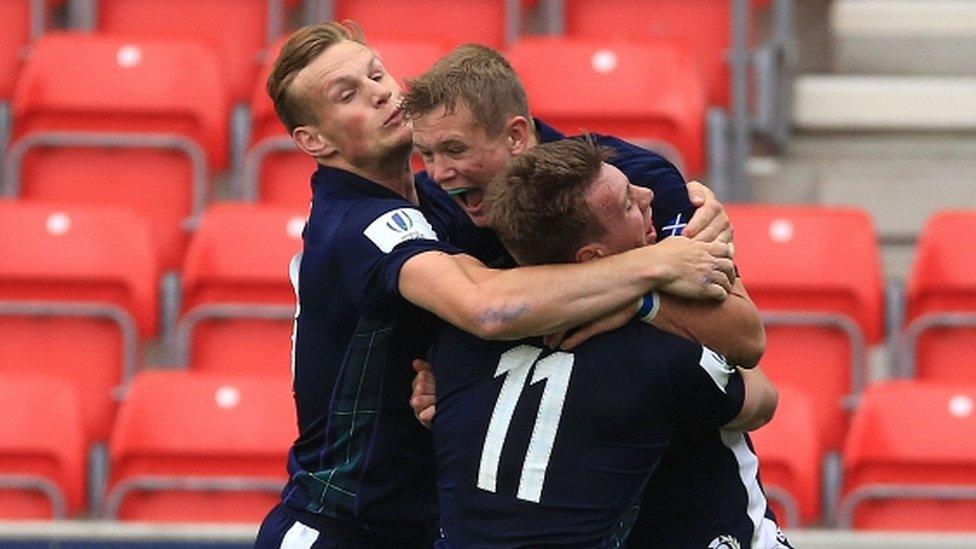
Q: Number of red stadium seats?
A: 15